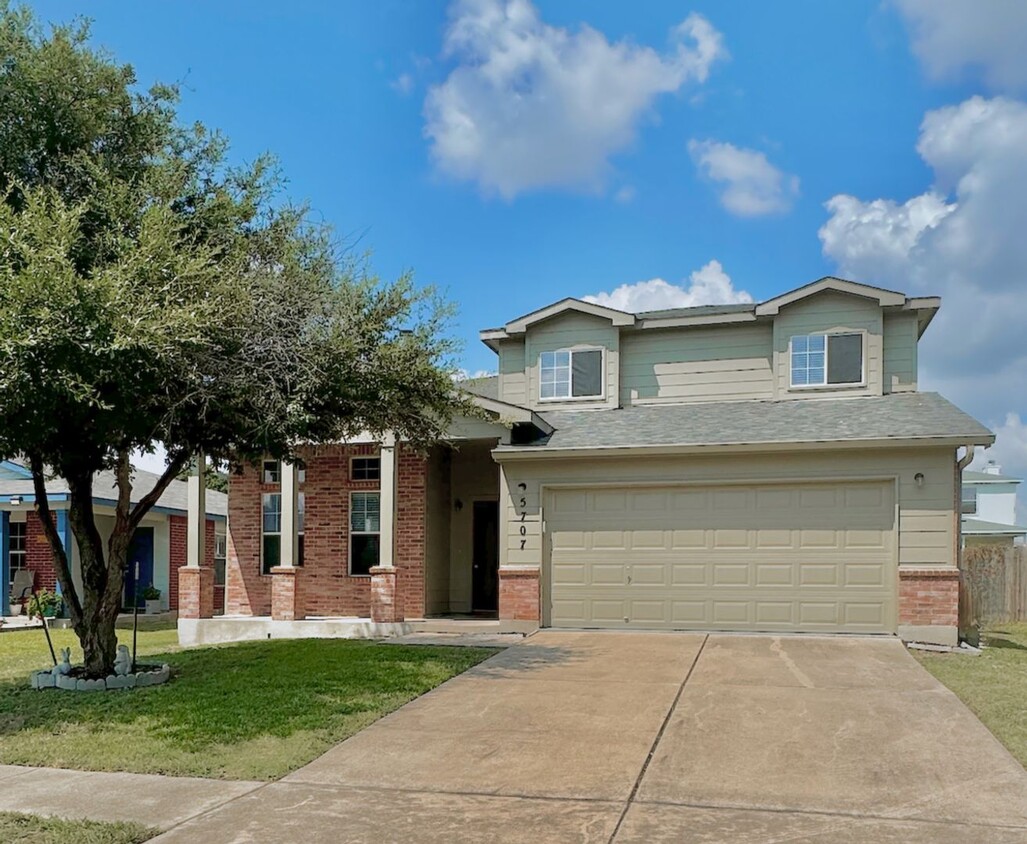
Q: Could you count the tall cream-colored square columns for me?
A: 3